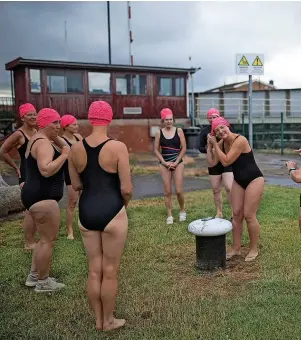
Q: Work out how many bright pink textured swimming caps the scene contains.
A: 7